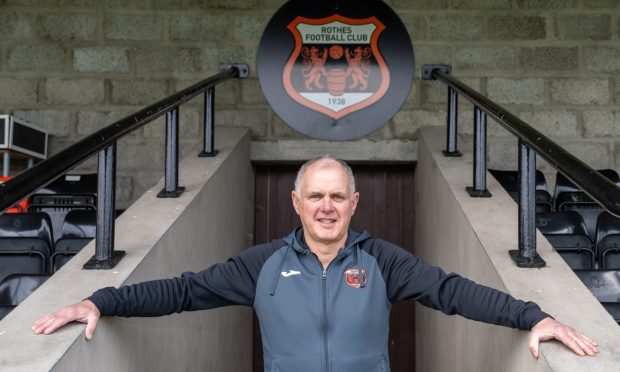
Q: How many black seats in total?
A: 9